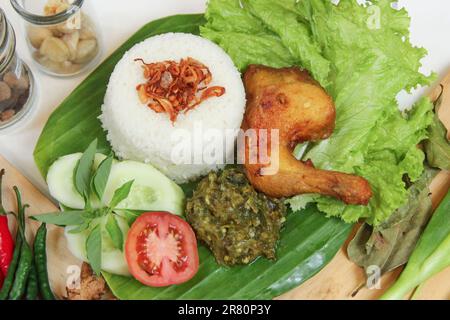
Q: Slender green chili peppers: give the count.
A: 4